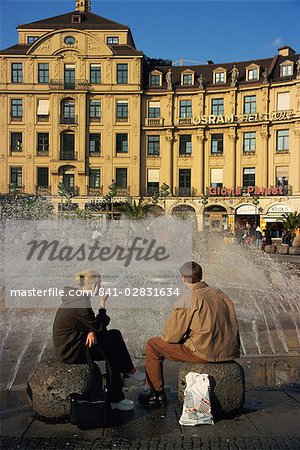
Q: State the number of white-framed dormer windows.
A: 5